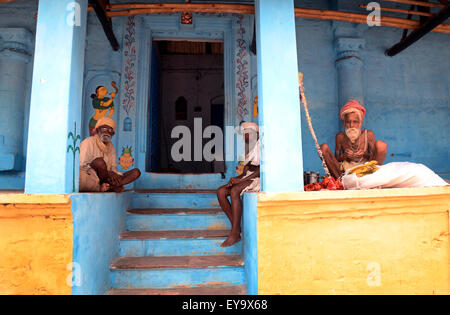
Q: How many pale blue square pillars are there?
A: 2